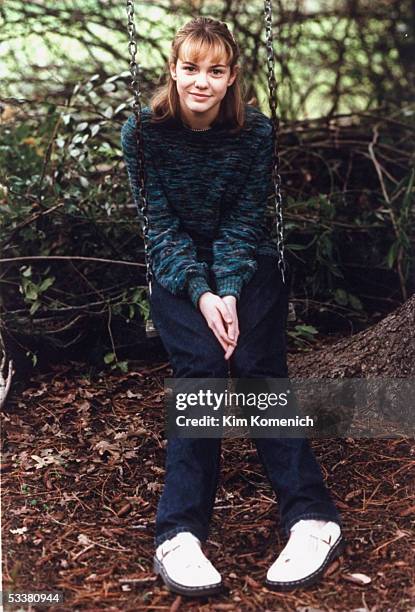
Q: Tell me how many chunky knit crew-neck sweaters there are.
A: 1